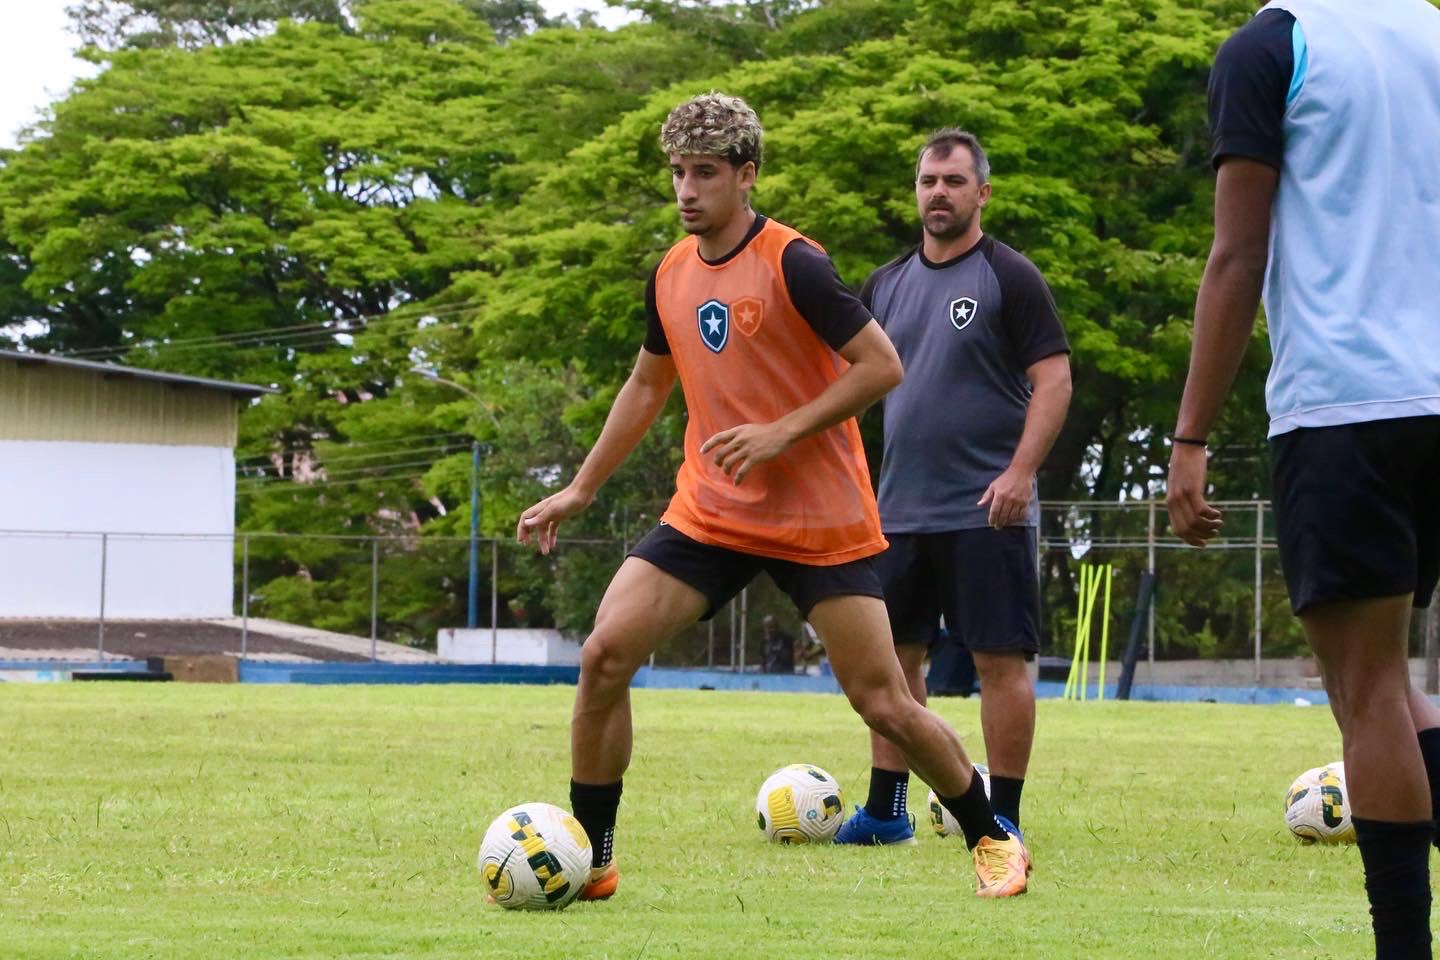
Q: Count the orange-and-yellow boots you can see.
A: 2